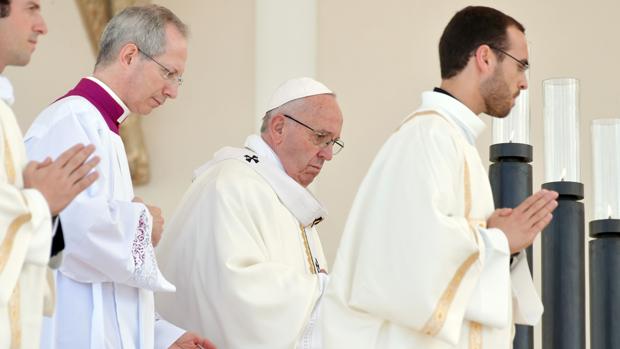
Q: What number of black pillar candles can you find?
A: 3